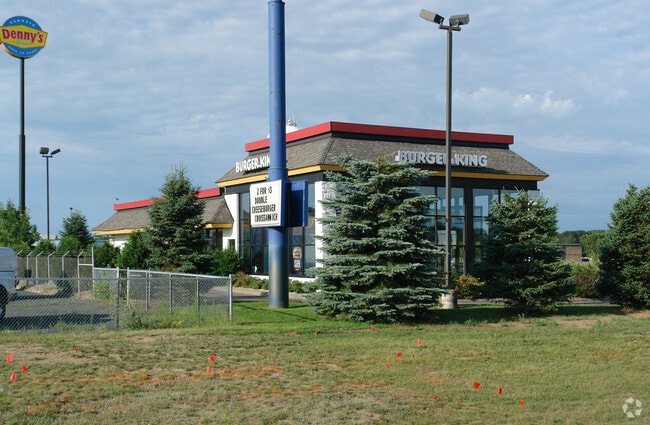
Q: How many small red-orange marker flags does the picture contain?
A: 14